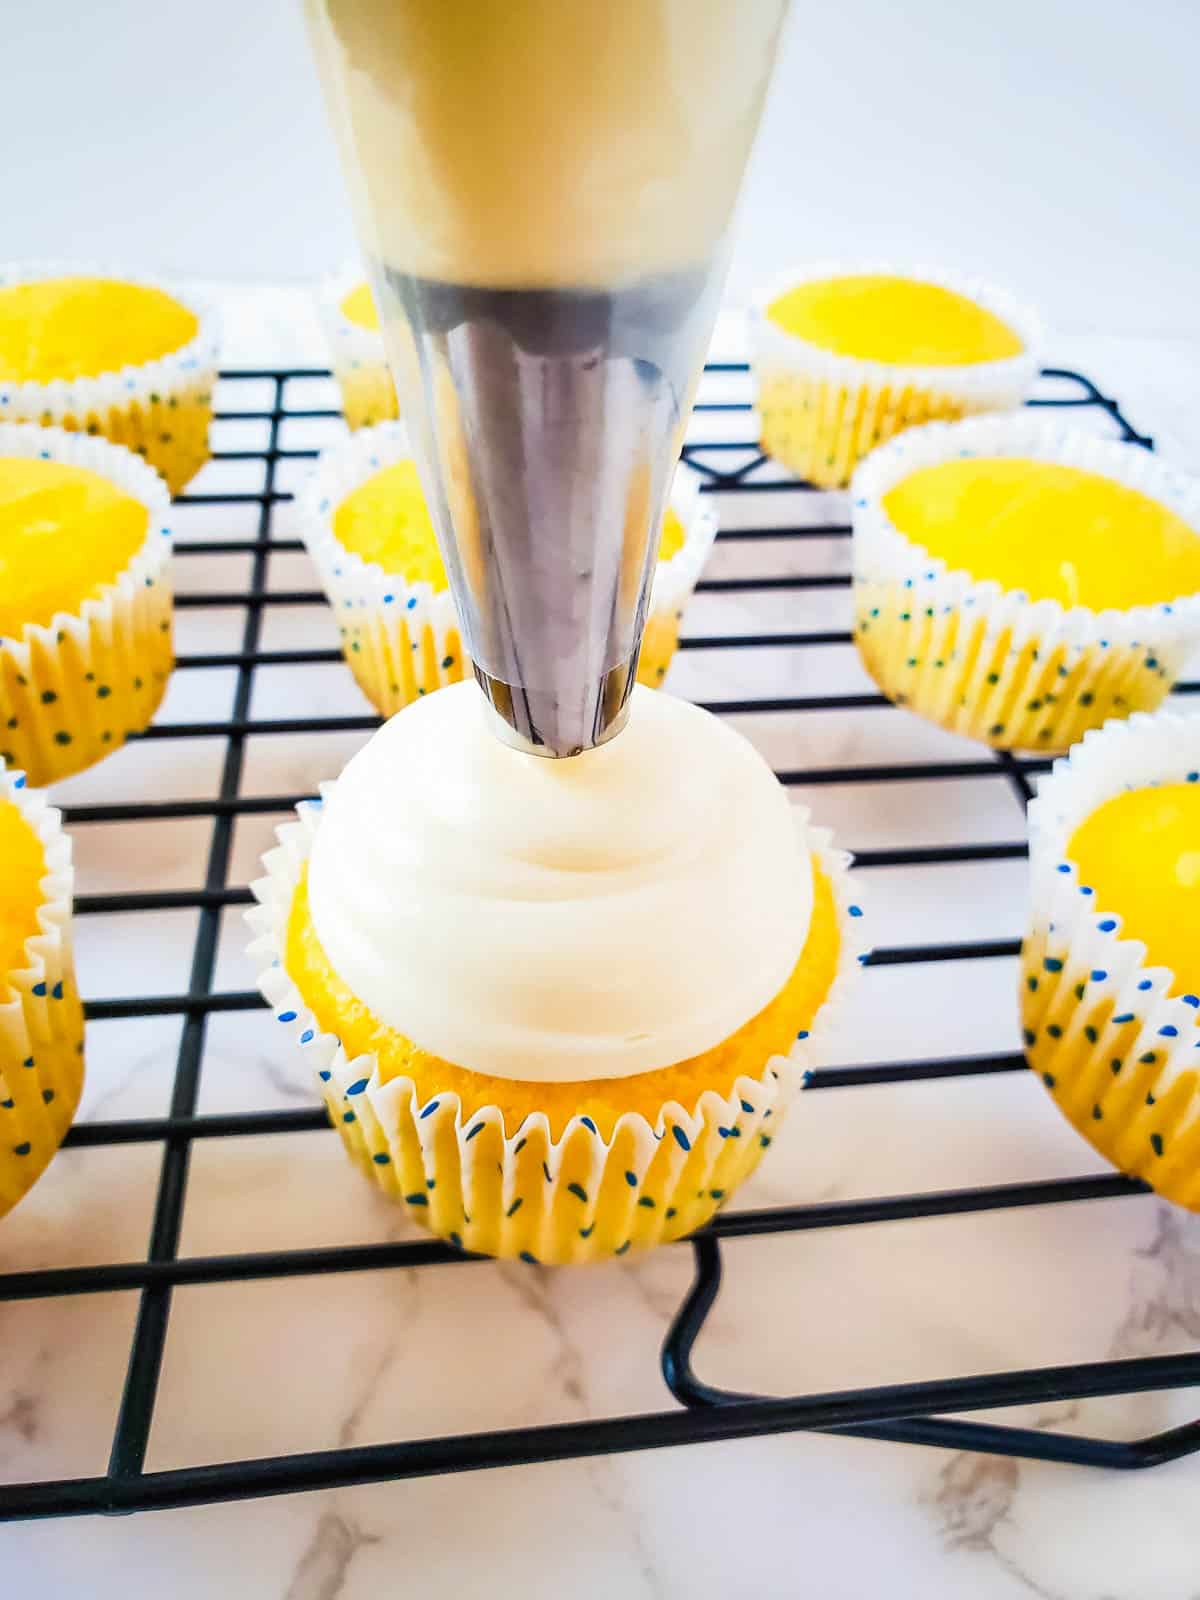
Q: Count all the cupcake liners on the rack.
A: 9